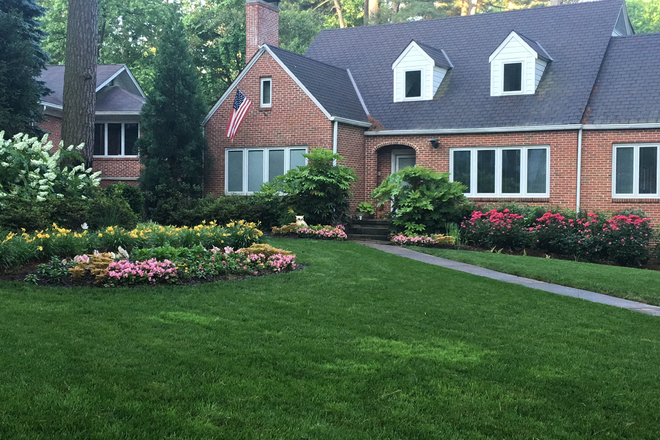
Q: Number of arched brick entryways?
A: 1